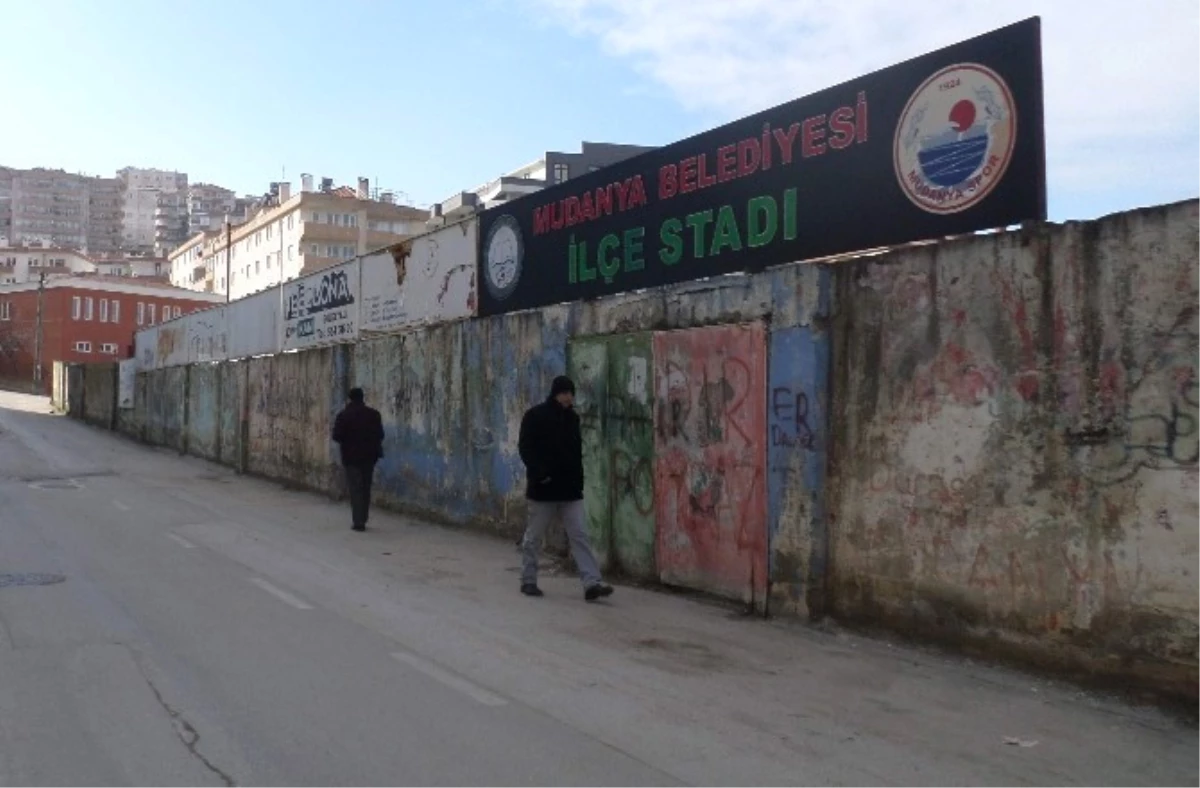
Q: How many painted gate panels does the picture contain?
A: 2